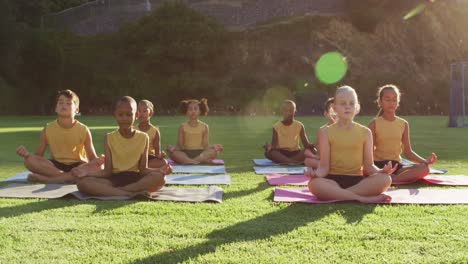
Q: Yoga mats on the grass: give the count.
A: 8